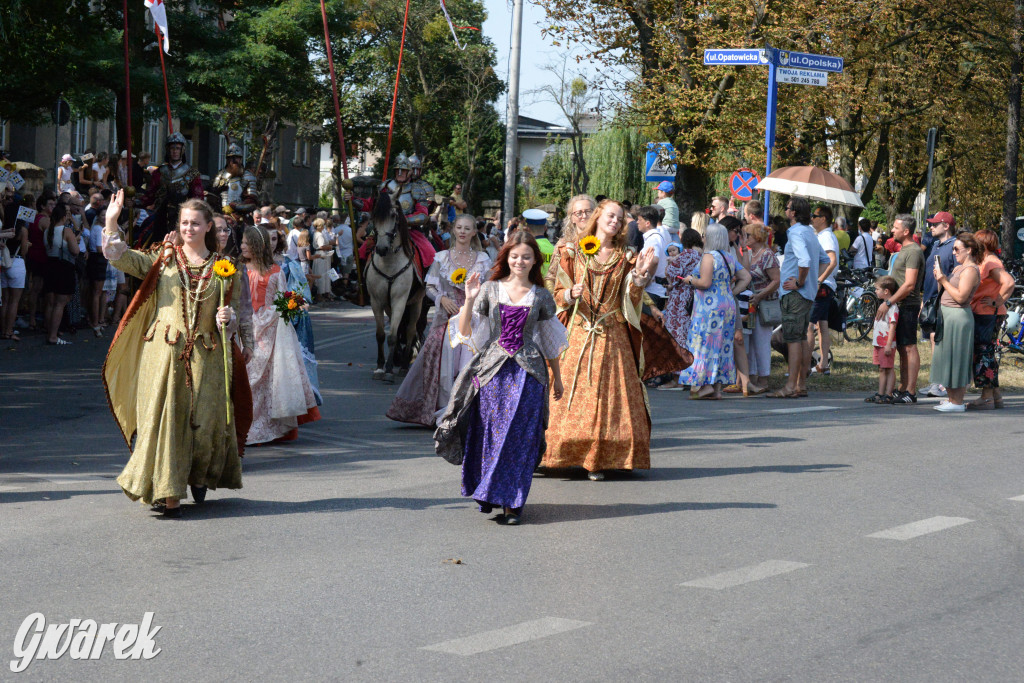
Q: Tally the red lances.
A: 4